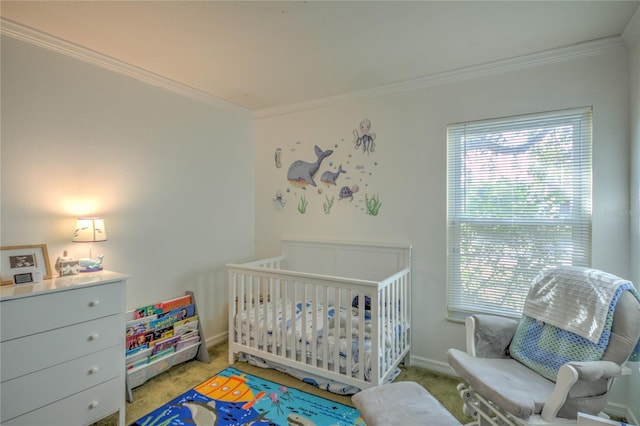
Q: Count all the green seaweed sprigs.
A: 3